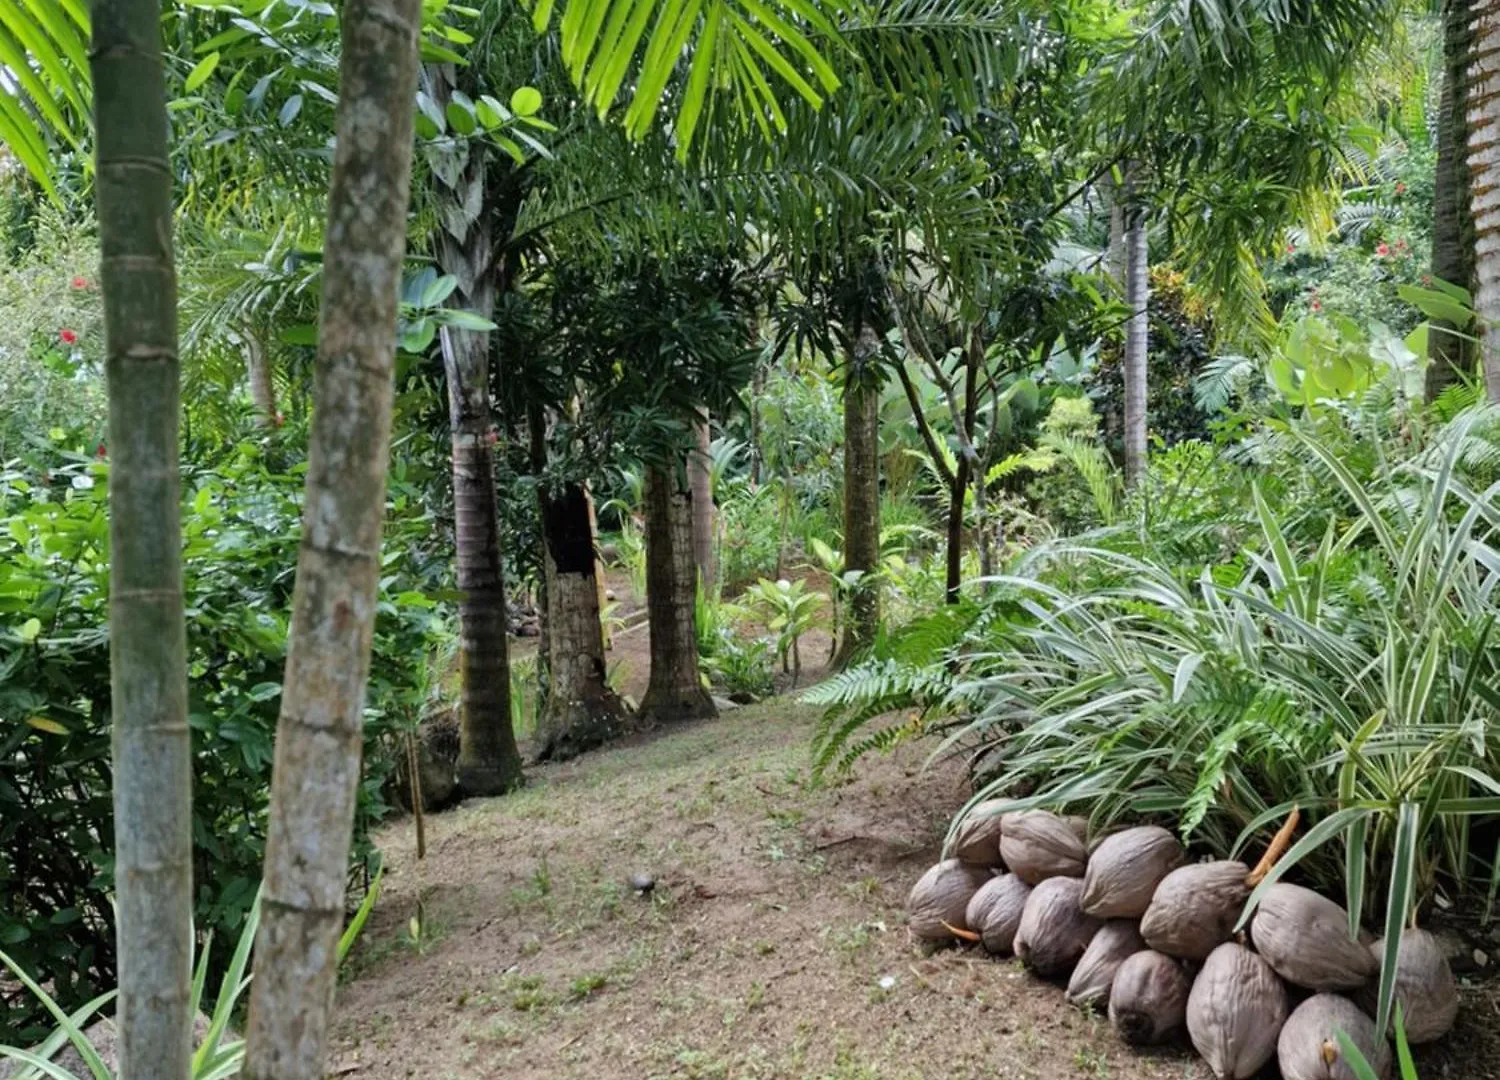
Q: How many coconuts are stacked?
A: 13